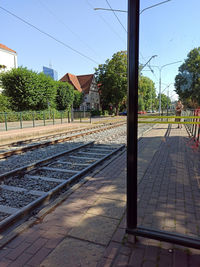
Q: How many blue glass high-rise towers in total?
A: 1